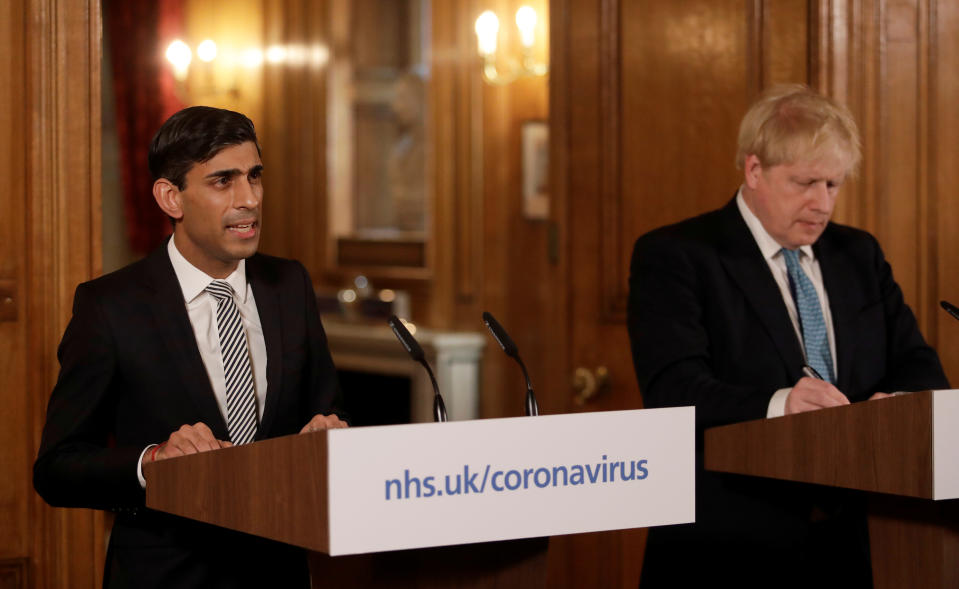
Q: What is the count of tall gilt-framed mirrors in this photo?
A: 0